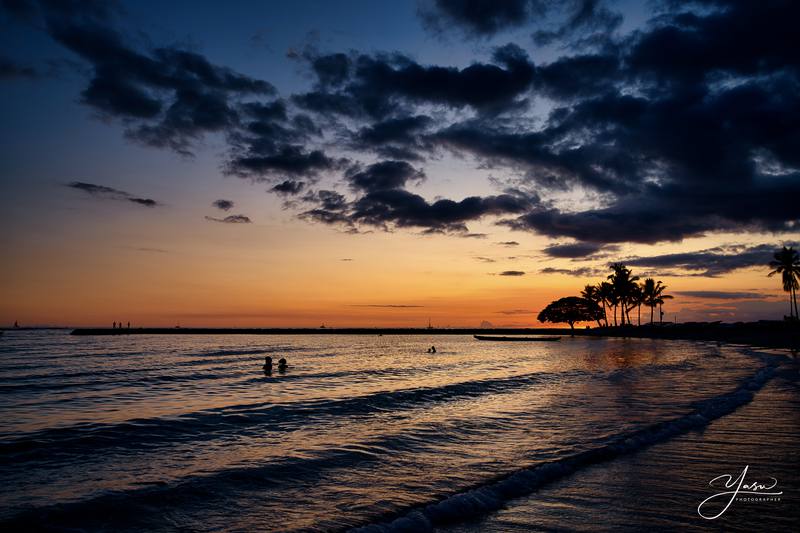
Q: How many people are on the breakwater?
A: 3